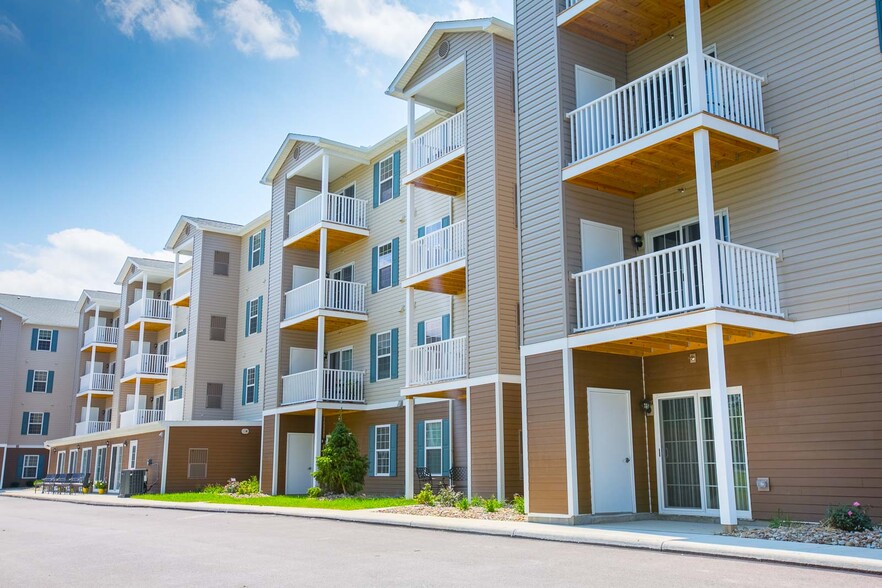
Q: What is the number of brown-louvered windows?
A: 4